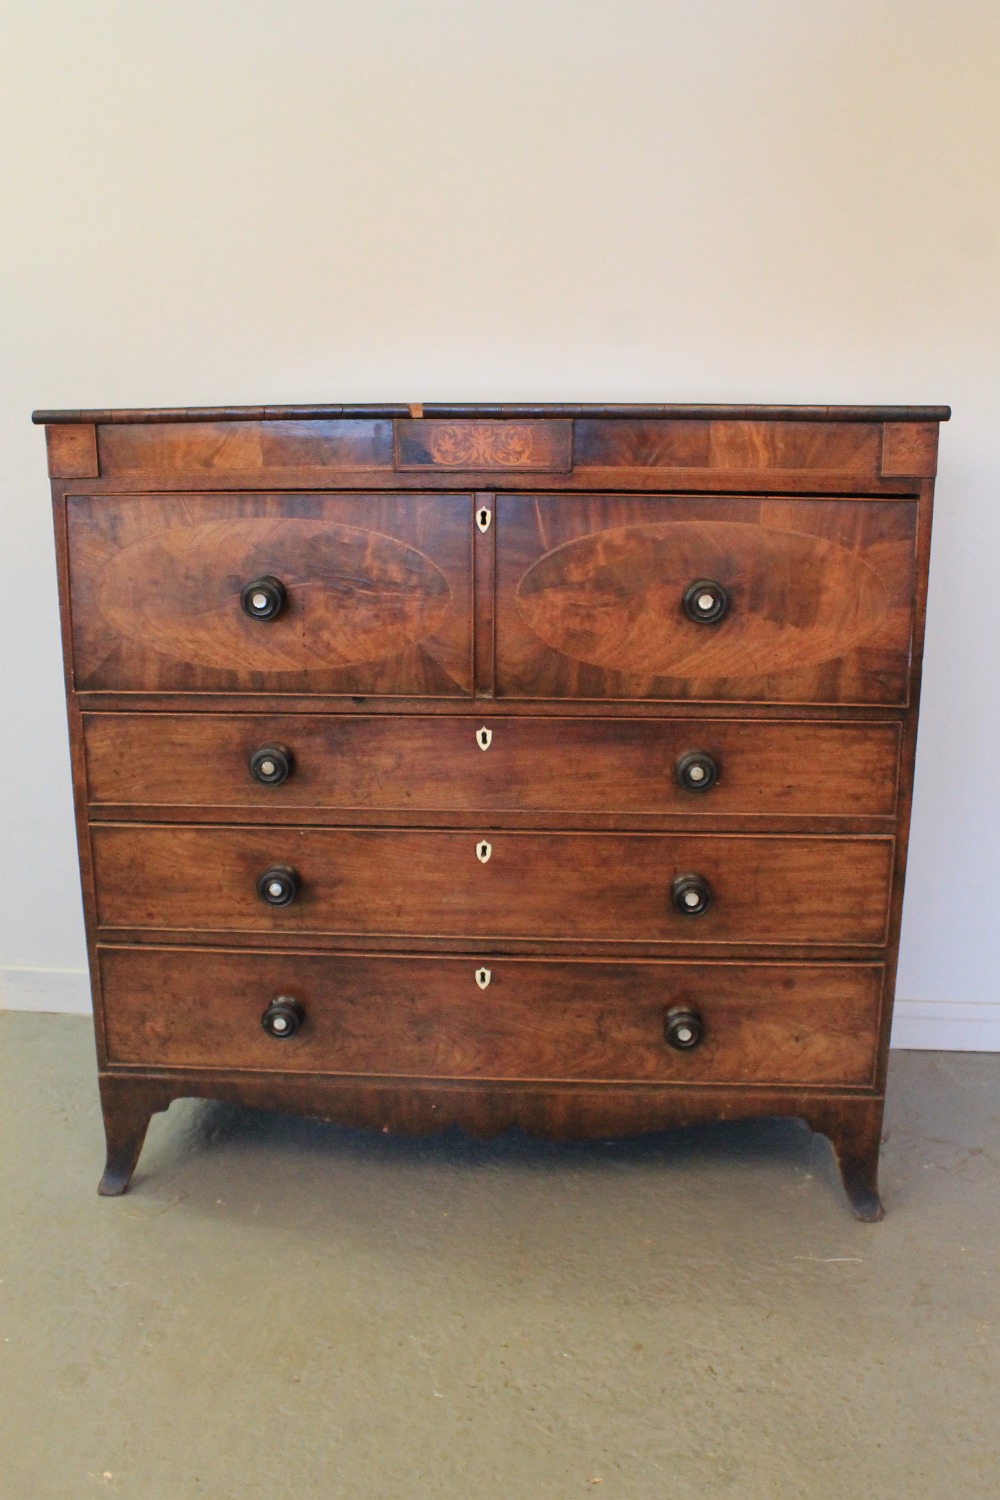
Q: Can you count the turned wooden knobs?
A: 8